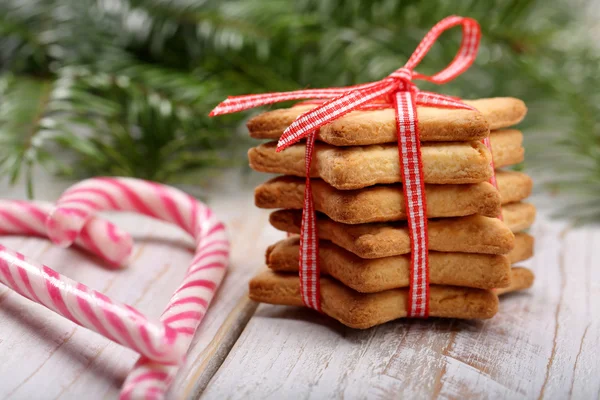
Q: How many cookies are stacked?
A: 6